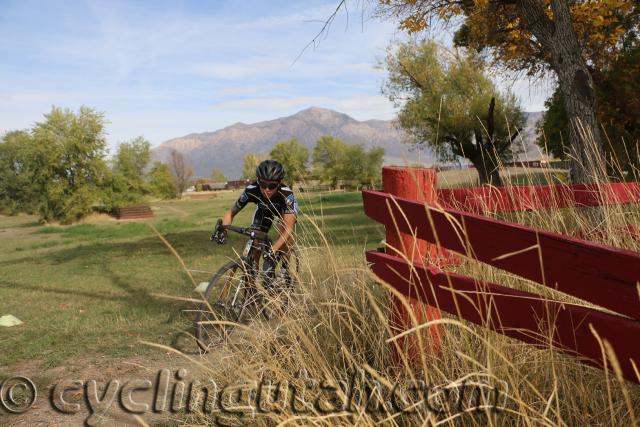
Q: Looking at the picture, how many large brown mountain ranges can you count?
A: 1